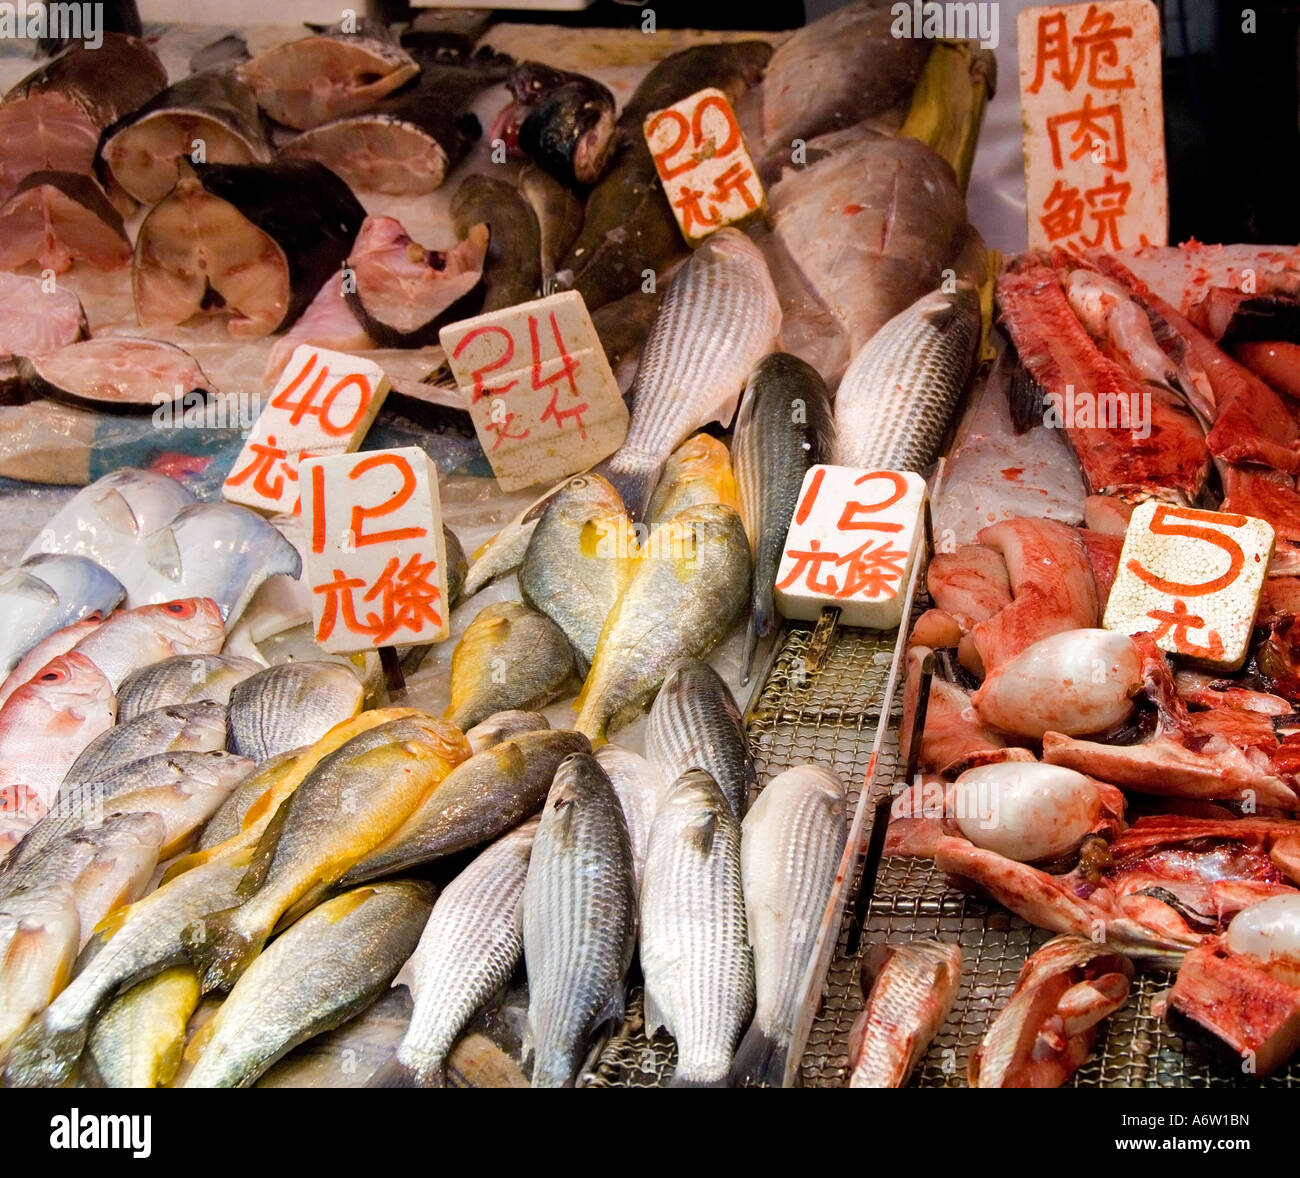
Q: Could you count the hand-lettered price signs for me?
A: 6